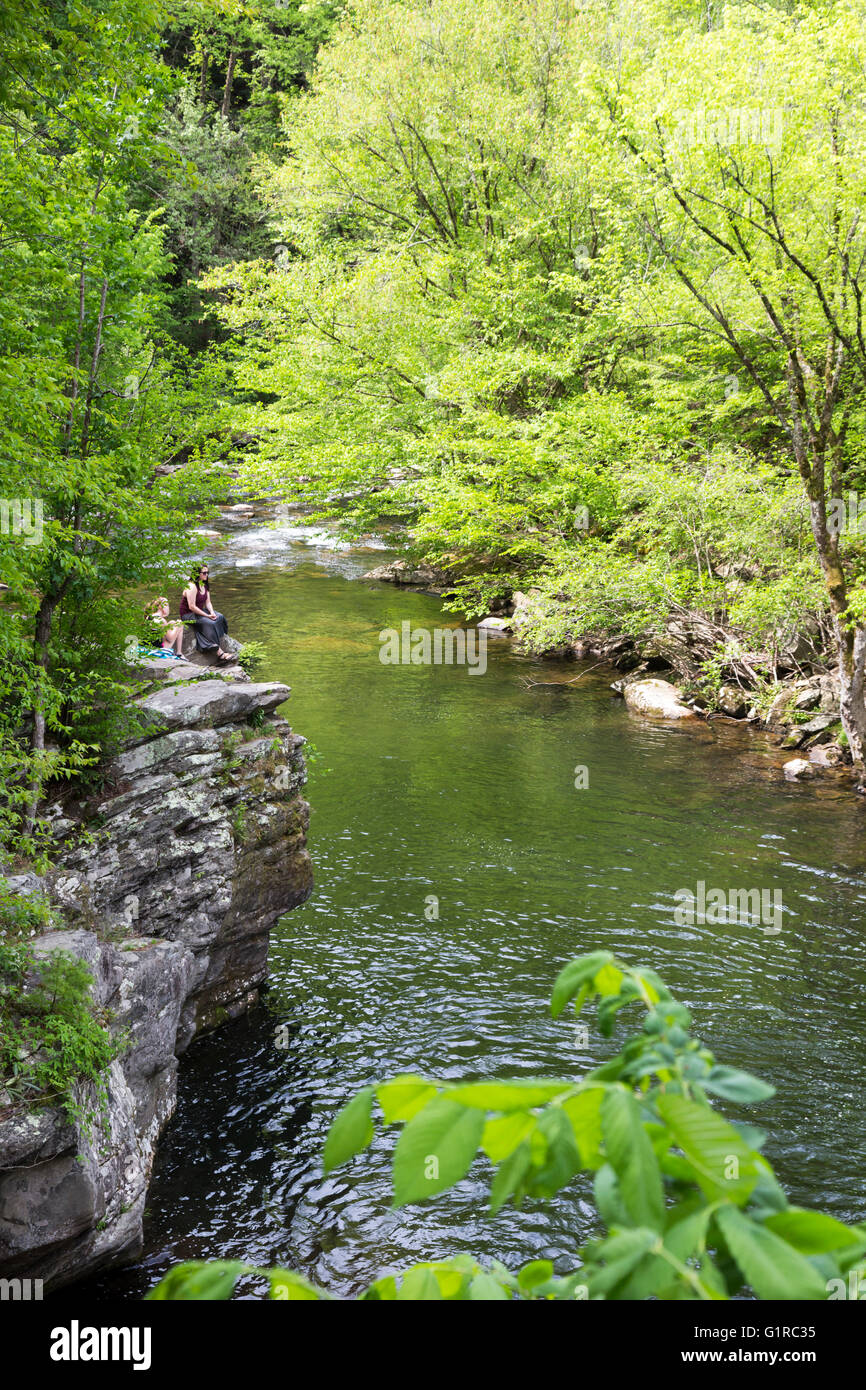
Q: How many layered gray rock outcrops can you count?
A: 1